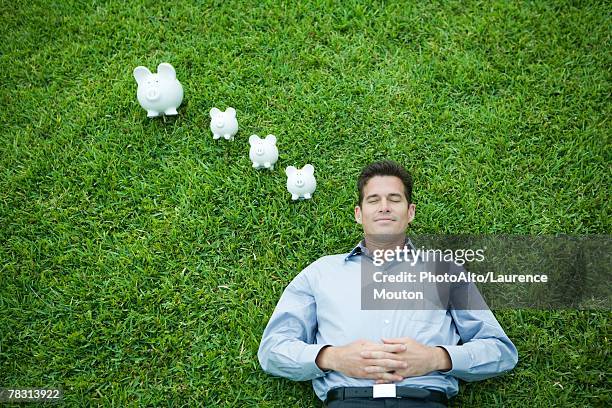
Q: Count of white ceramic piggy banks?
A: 4